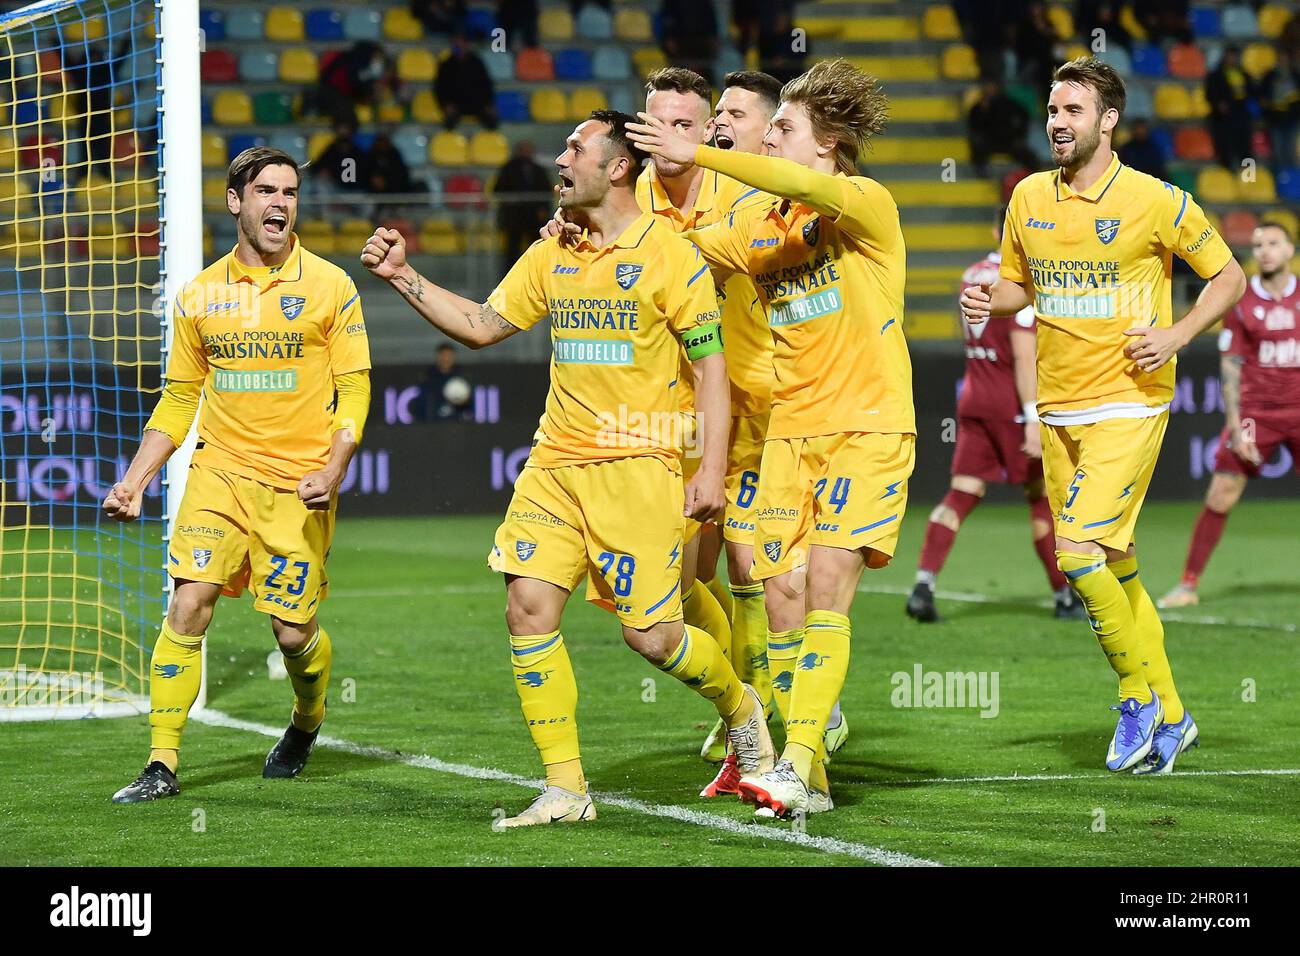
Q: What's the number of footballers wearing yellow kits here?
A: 6